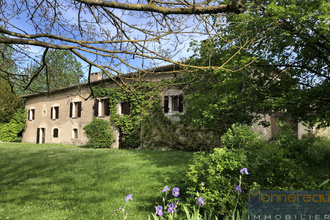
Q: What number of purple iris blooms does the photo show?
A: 8